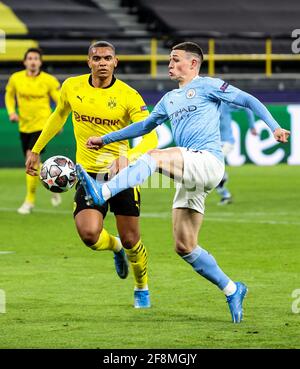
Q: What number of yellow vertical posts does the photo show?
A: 3